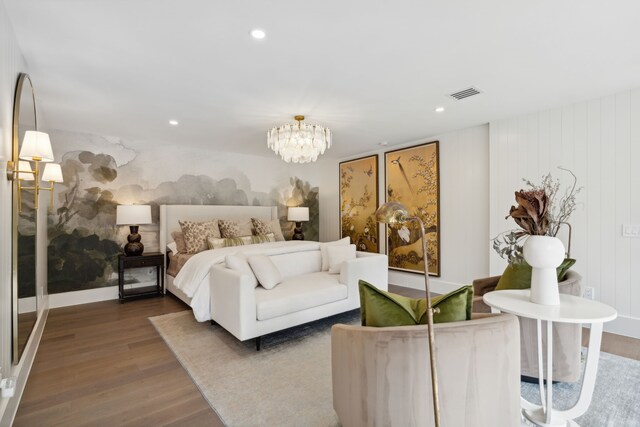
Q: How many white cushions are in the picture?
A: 4